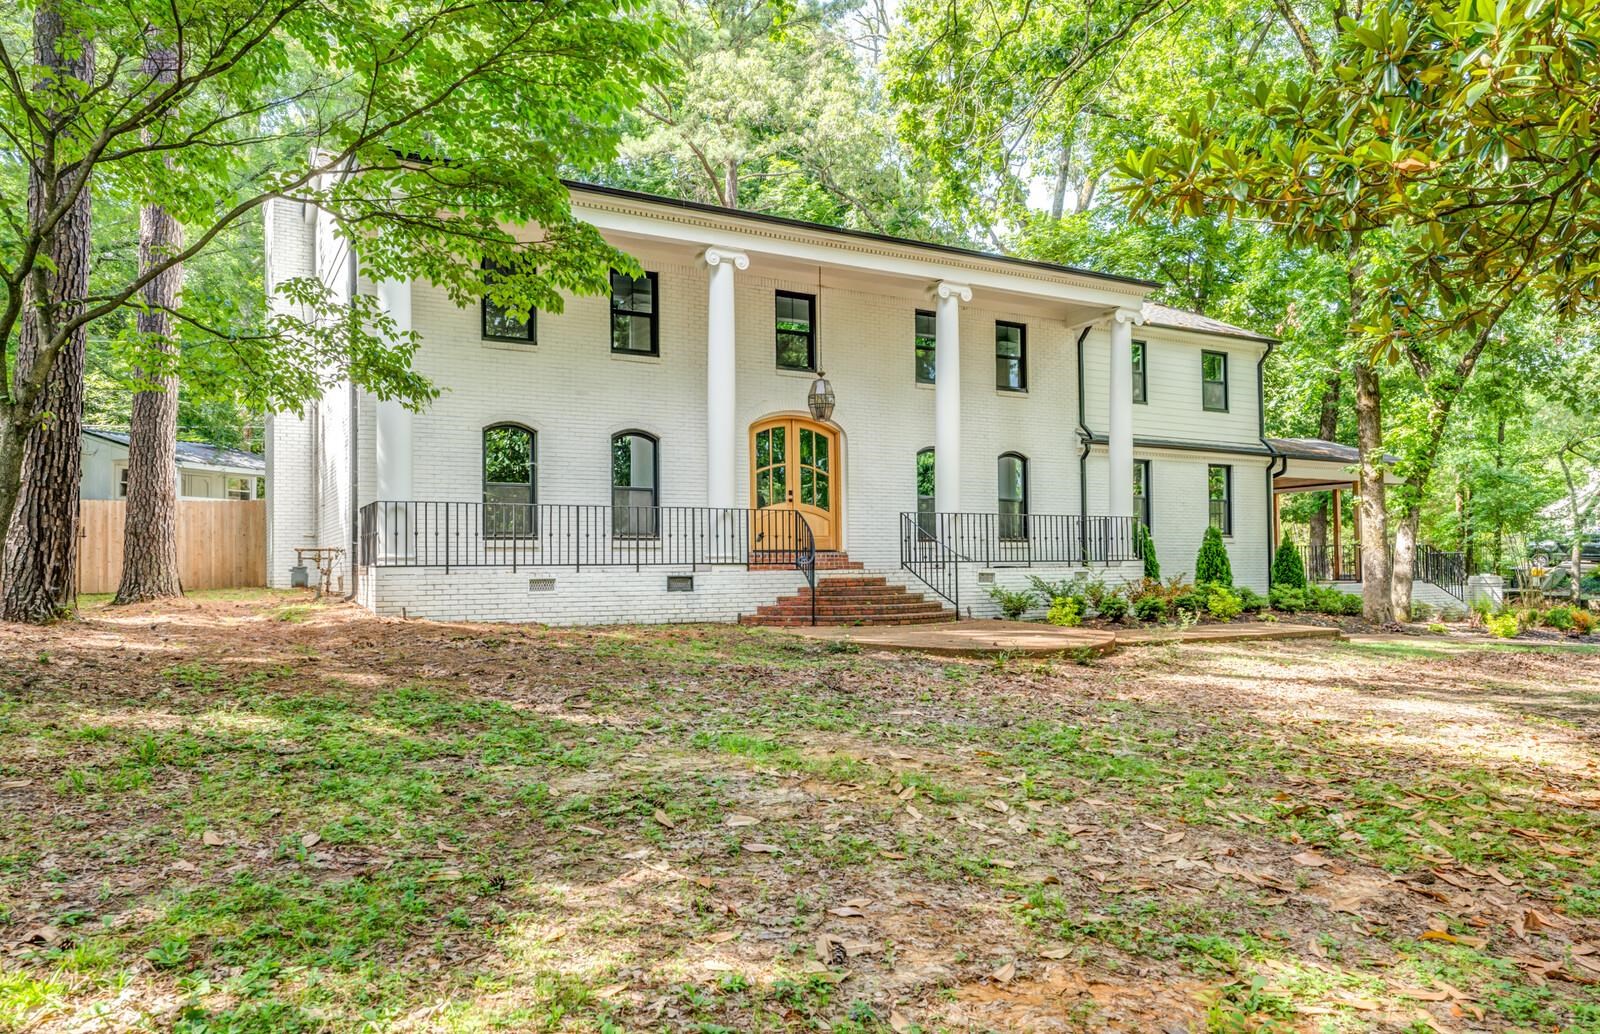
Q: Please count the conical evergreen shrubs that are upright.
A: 3